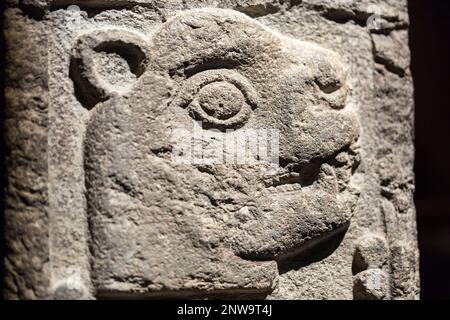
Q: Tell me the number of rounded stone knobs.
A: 2